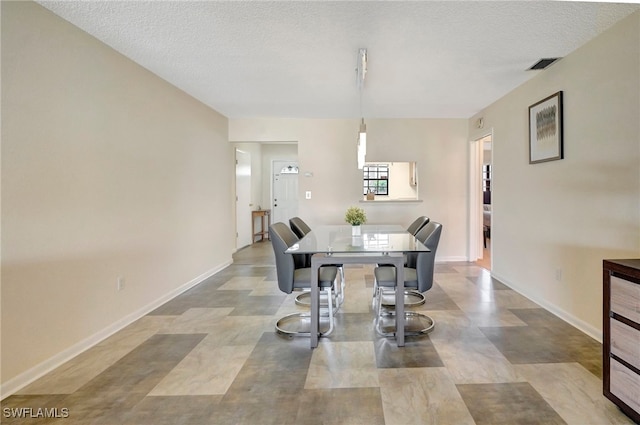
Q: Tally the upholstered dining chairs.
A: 4